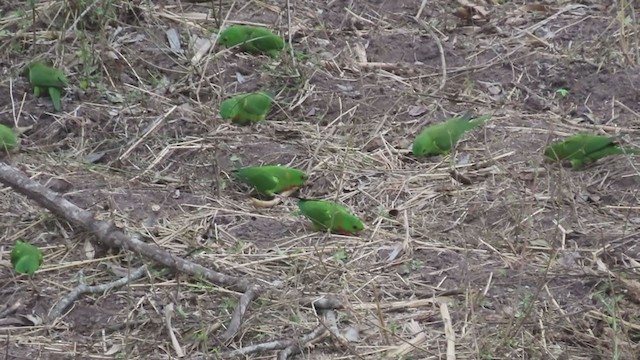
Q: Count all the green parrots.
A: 9